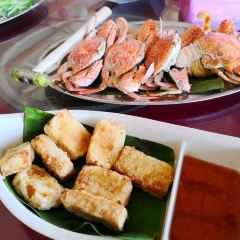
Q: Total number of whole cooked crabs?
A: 4